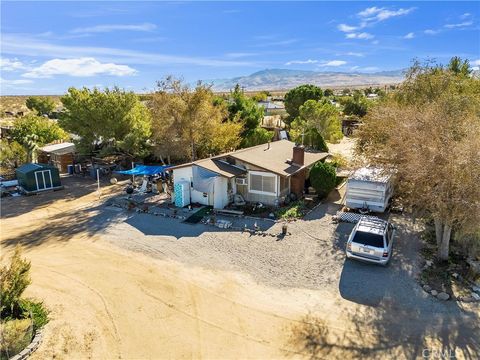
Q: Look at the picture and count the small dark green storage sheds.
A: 1